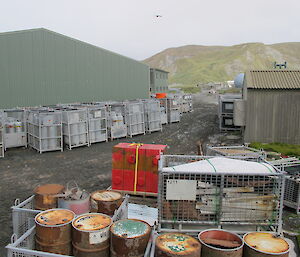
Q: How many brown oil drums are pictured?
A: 8